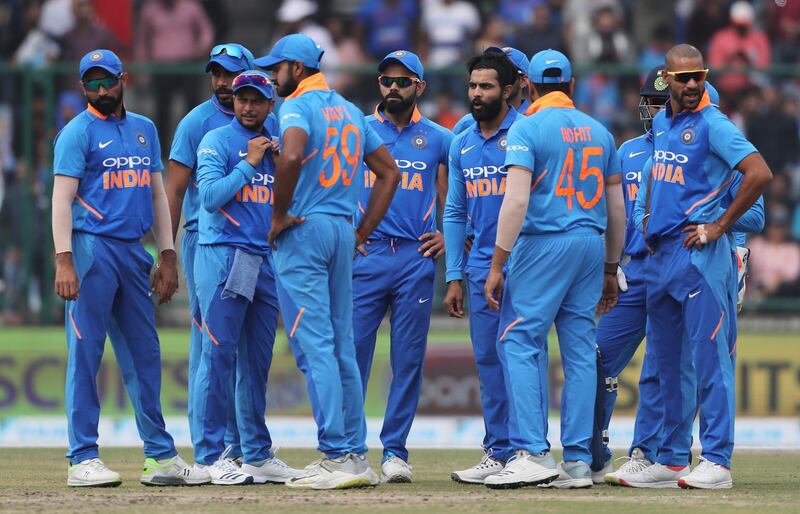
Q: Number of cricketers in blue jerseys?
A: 11